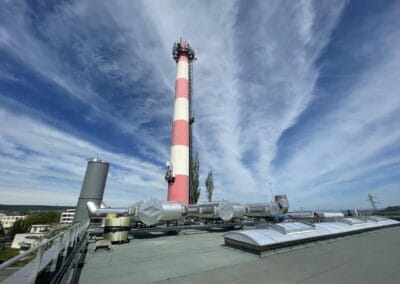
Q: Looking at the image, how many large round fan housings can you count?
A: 2